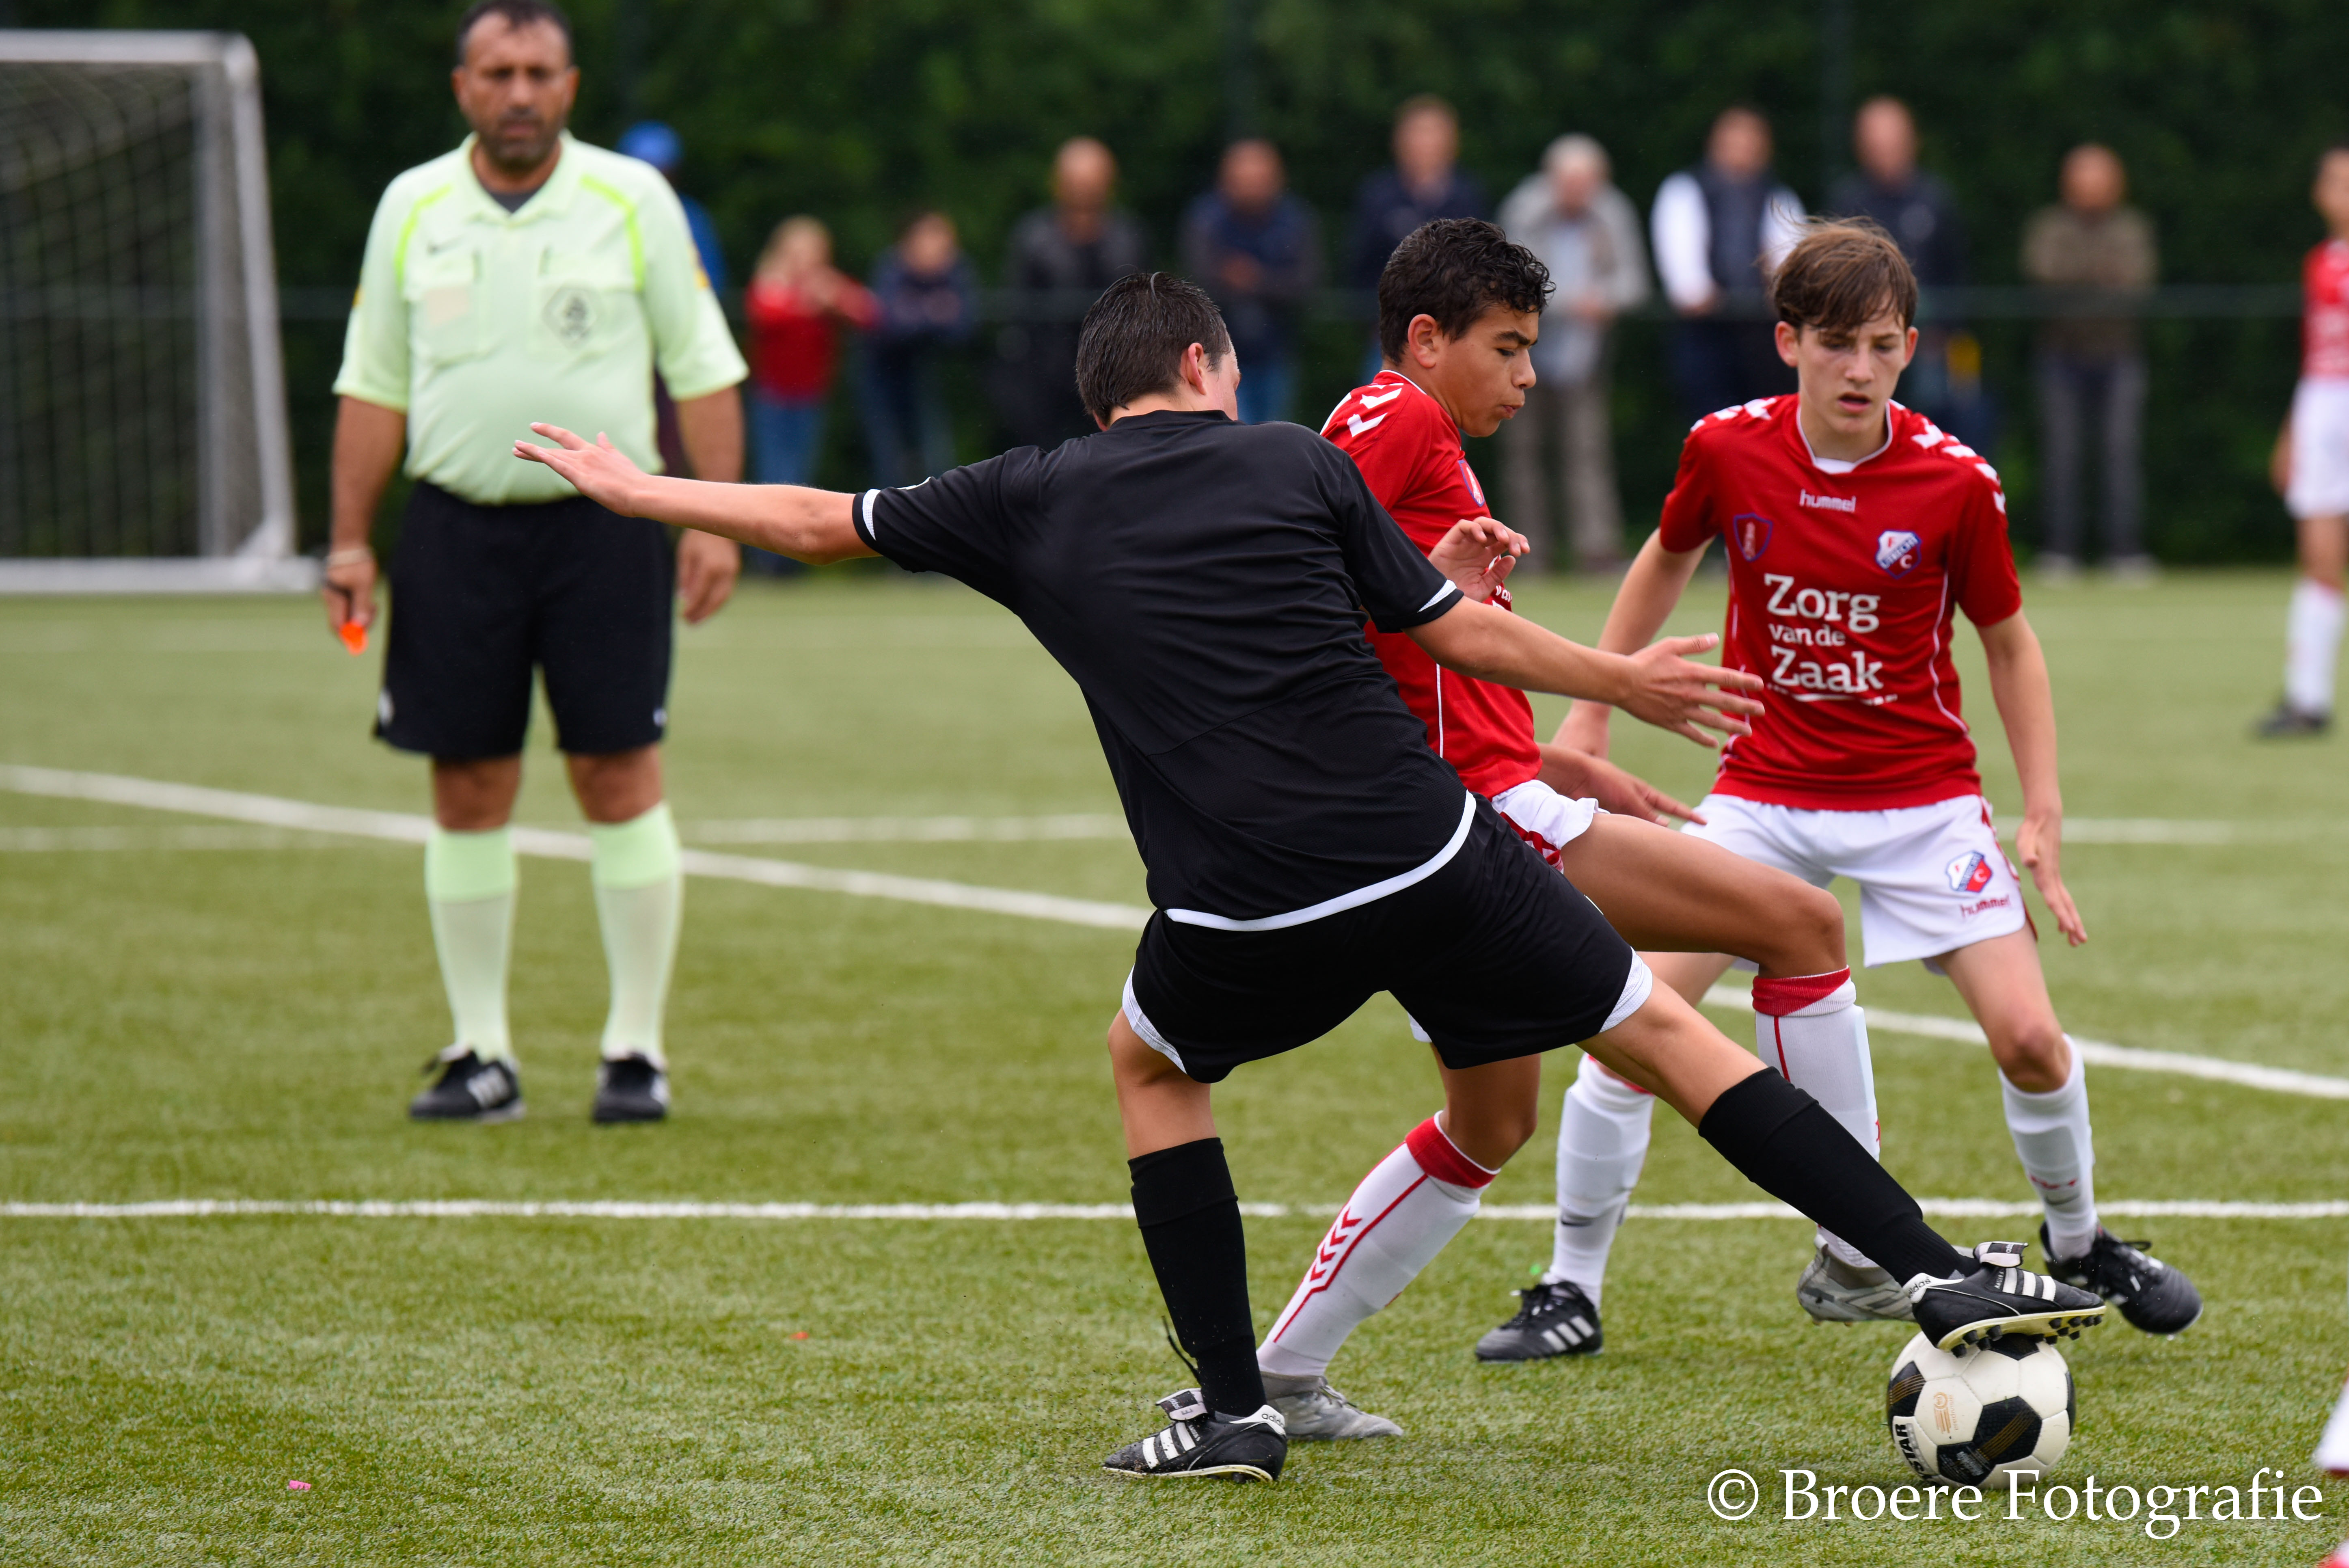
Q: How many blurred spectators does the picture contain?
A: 10